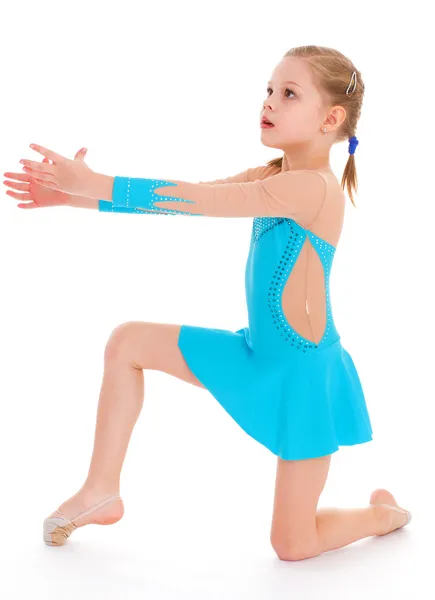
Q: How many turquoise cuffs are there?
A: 2